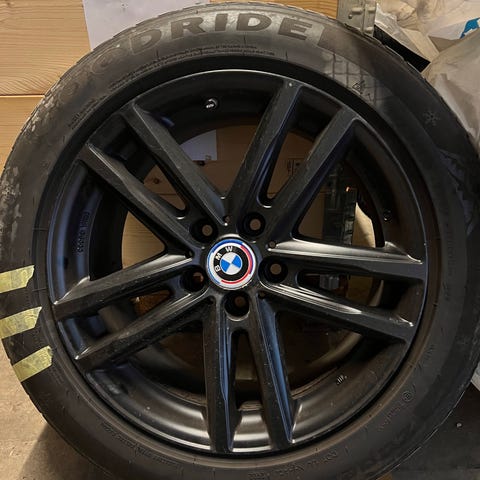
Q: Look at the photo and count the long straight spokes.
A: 10